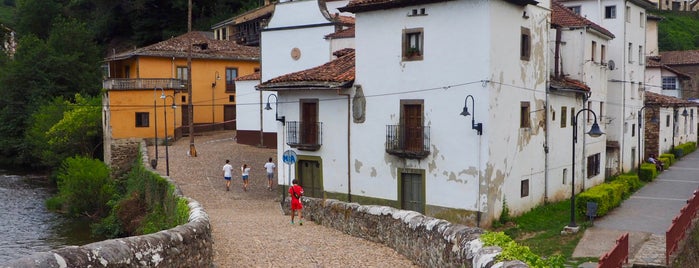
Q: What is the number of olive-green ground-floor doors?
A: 2